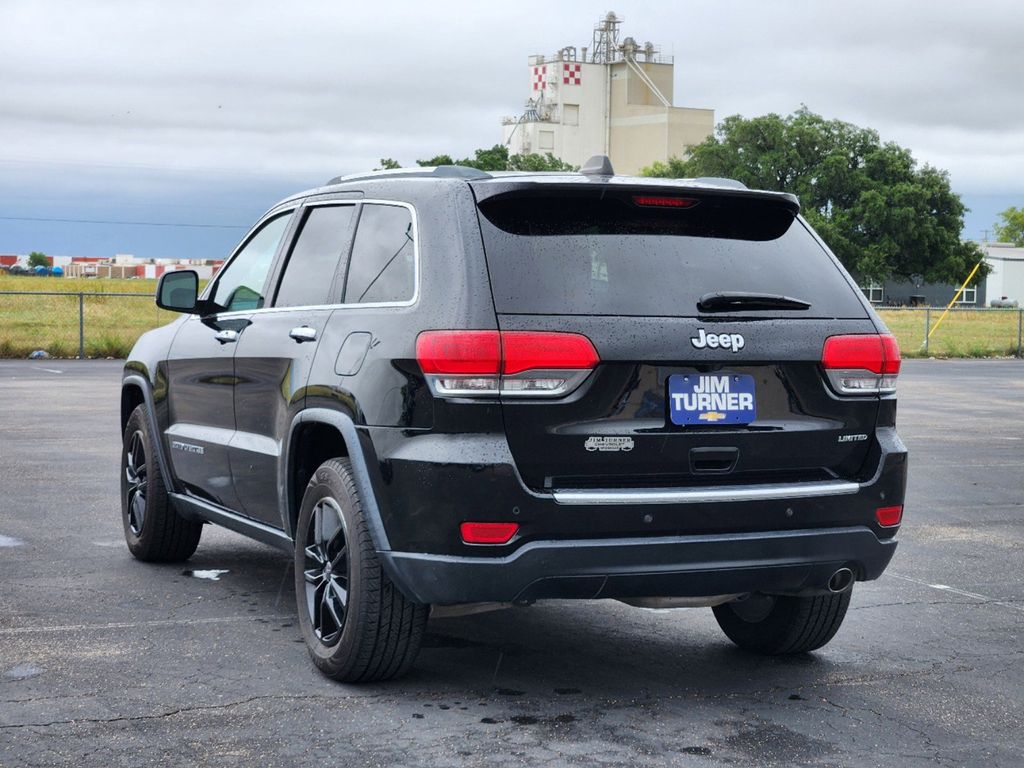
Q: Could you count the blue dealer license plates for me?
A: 1